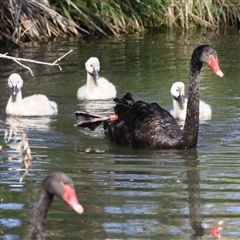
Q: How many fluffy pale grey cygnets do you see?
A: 3